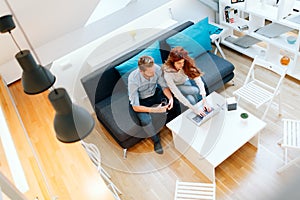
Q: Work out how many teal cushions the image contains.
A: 2